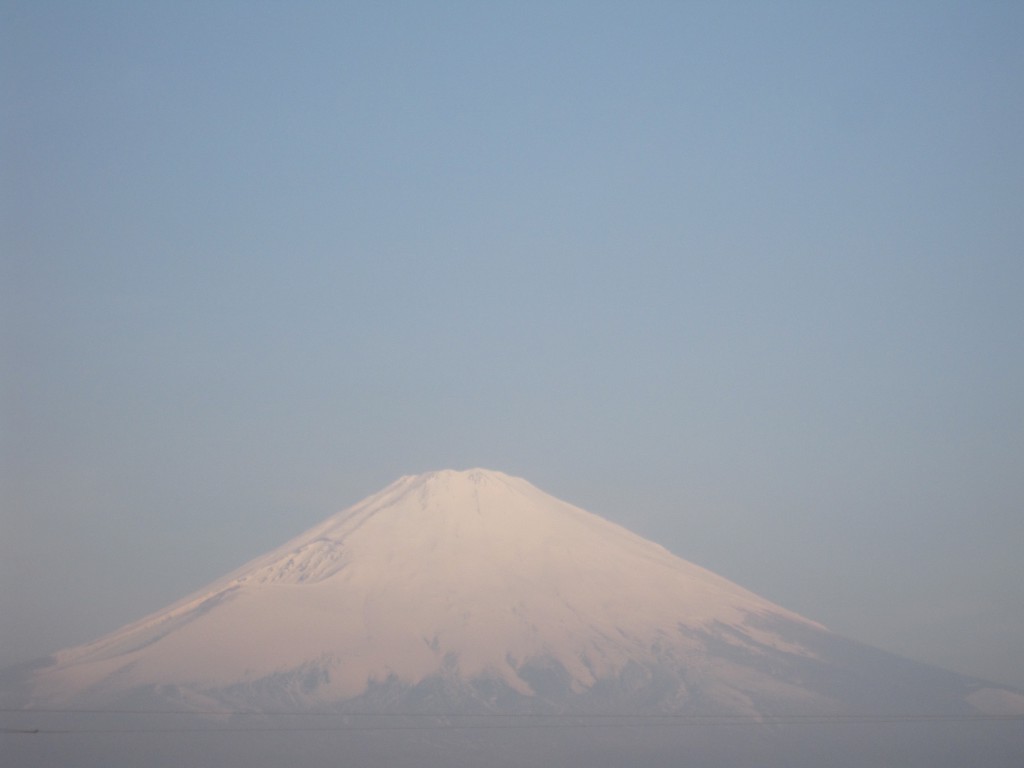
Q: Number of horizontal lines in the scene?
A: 2